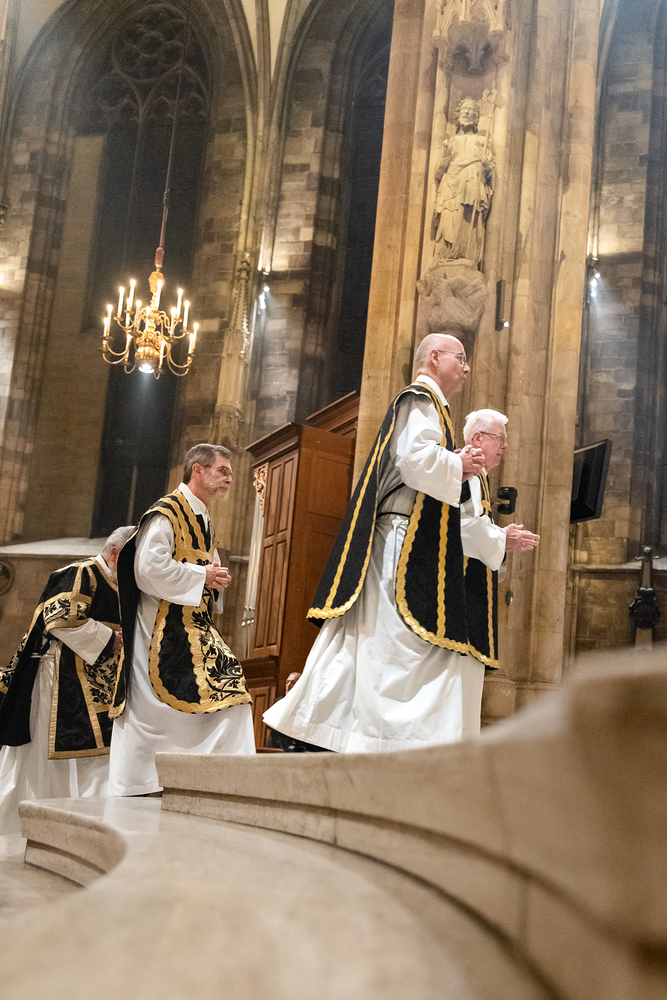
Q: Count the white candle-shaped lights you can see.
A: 15